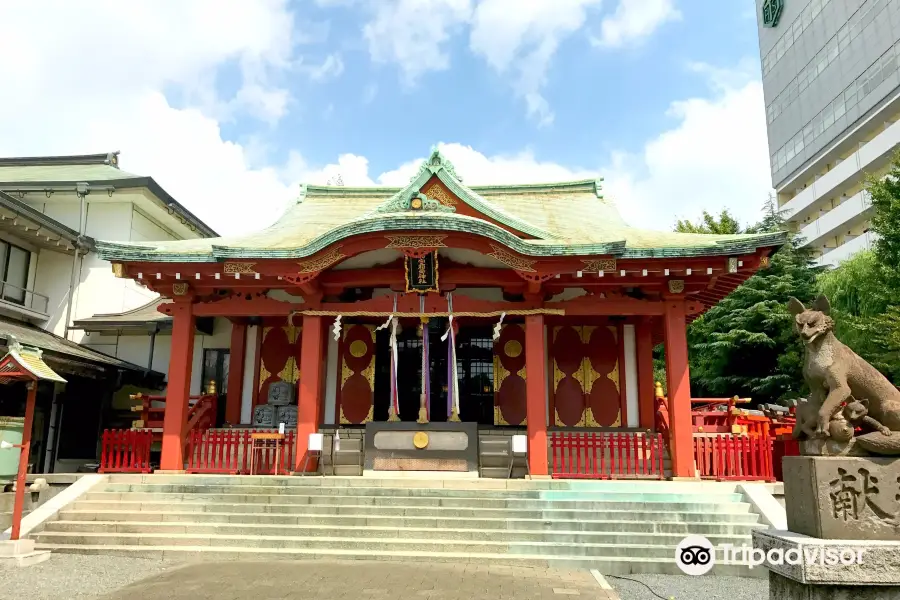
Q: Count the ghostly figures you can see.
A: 0